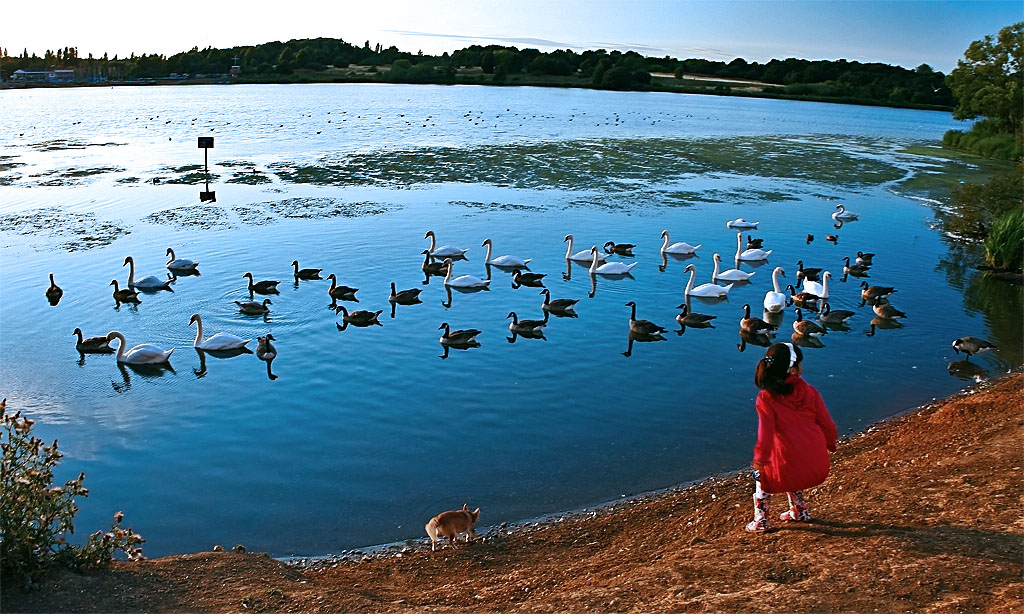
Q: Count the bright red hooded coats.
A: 1